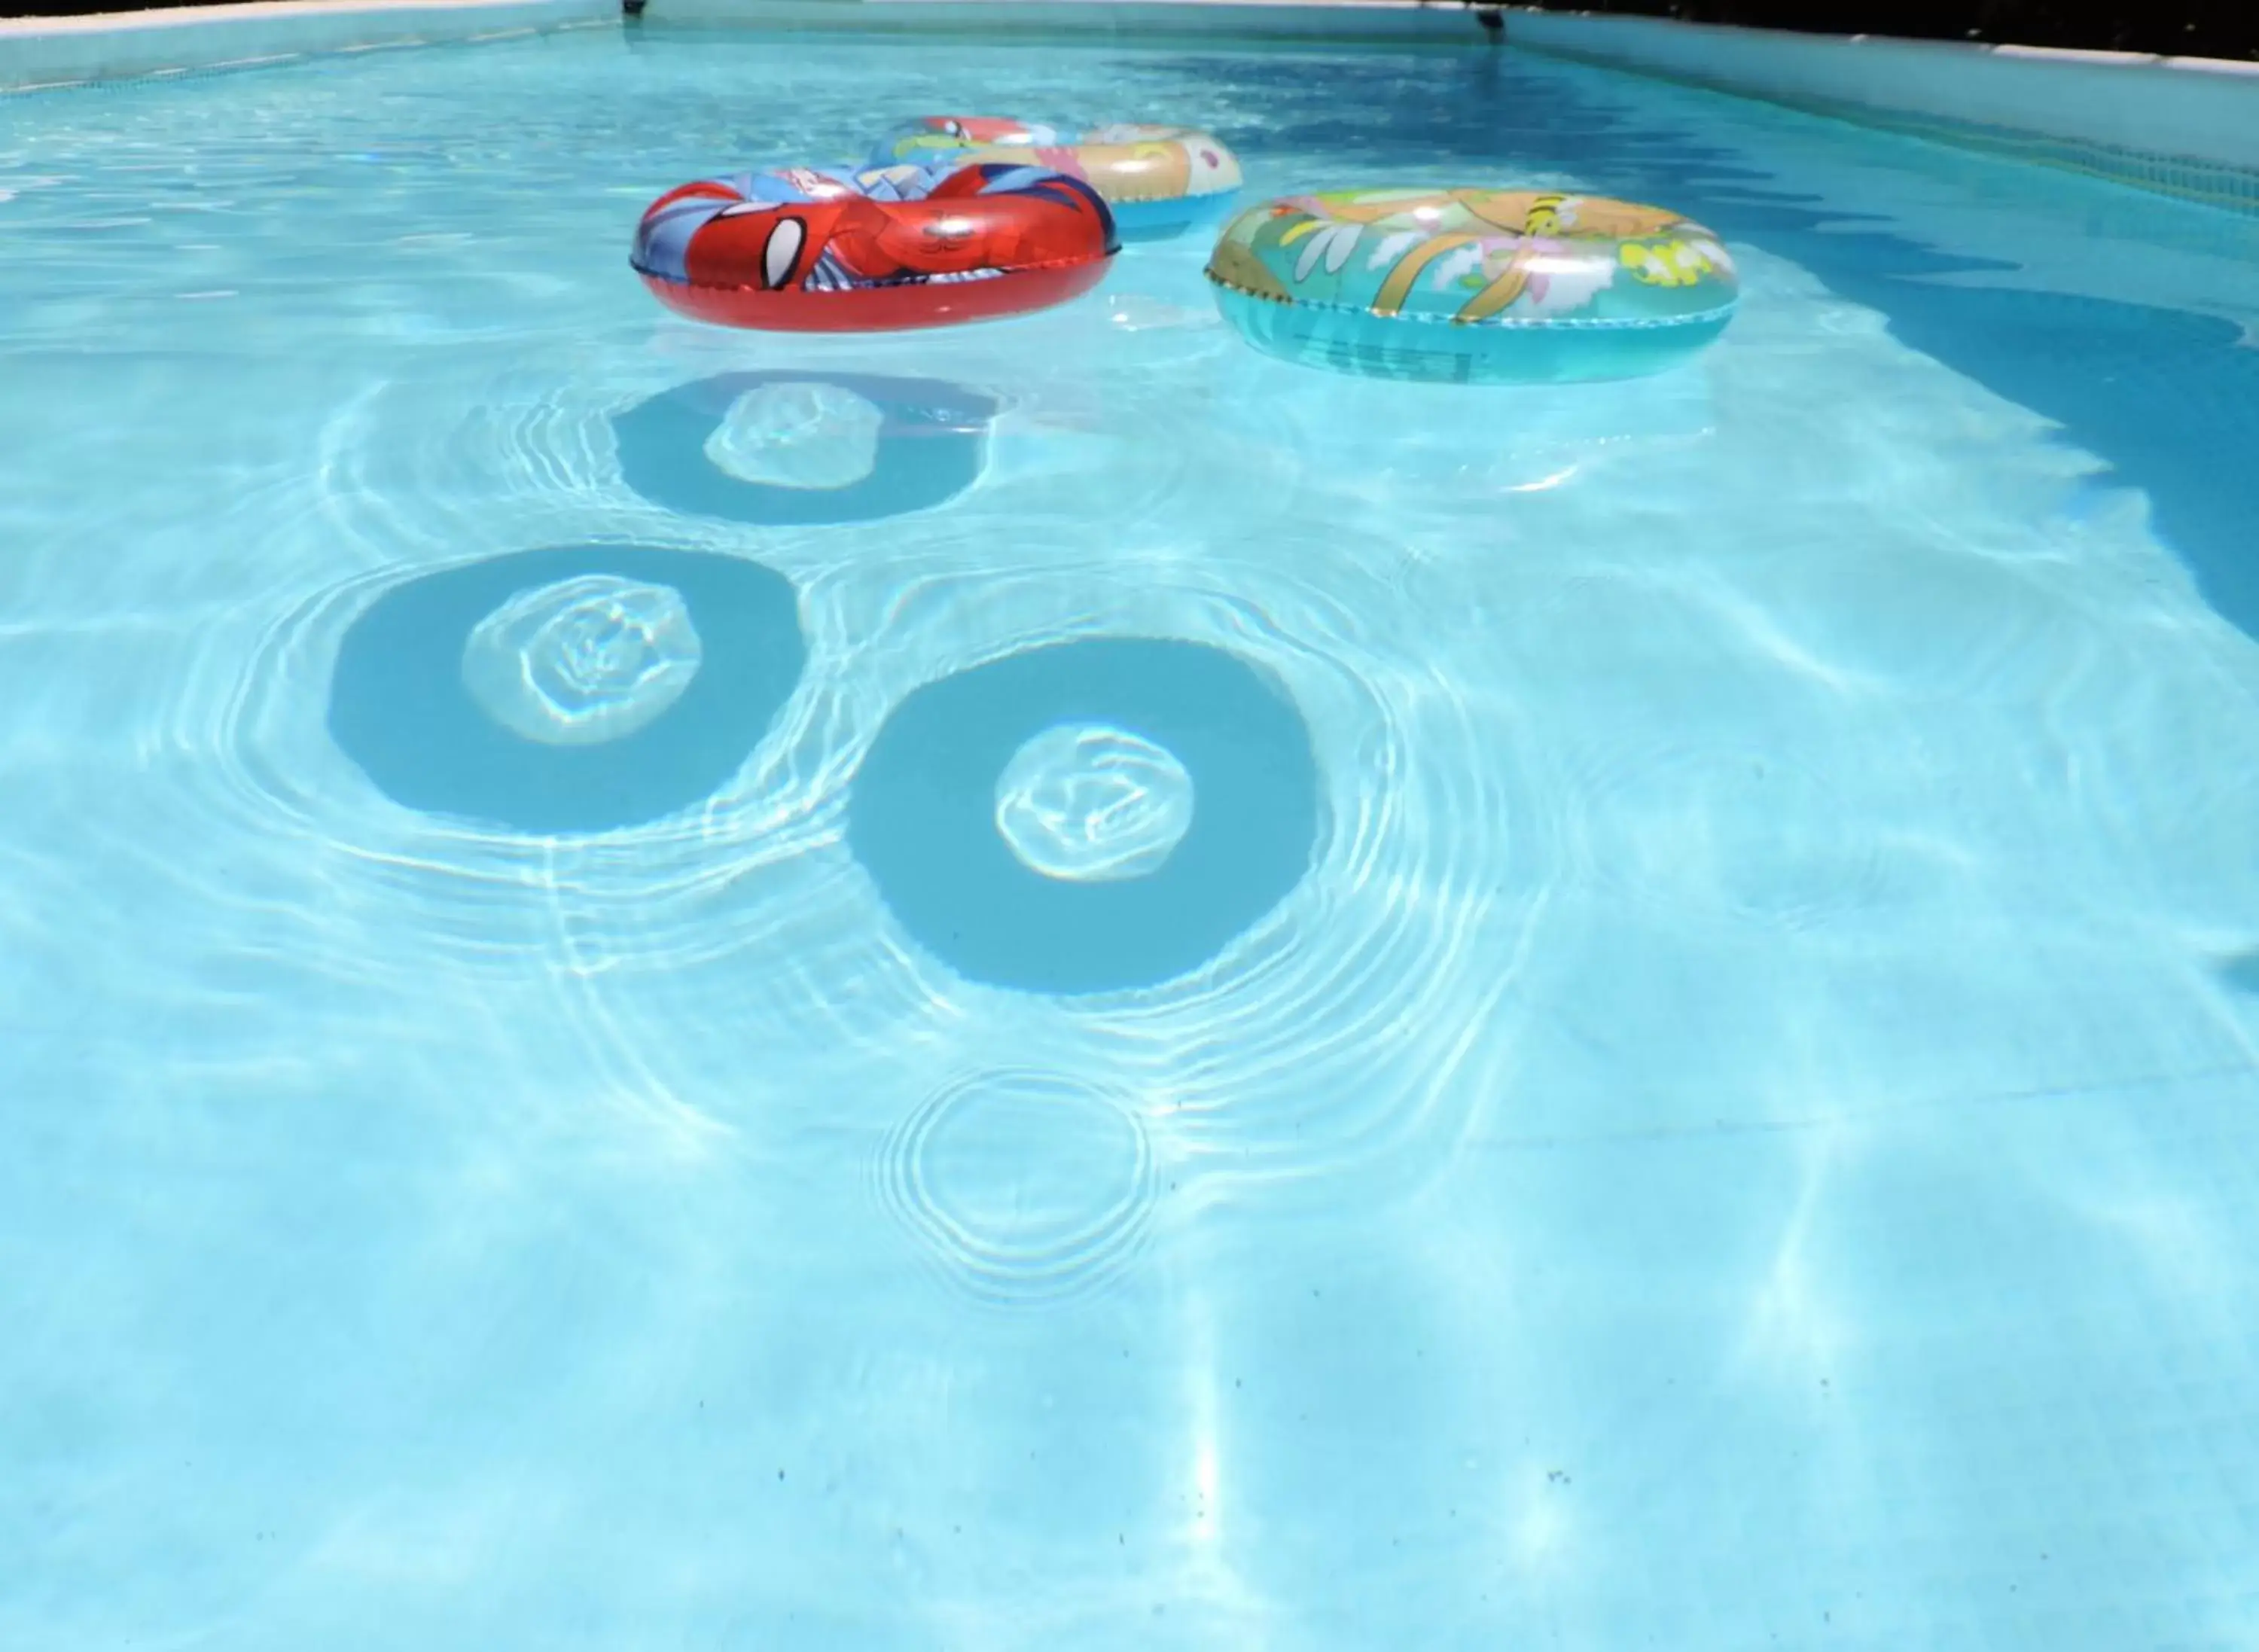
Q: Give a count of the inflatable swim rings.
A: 3